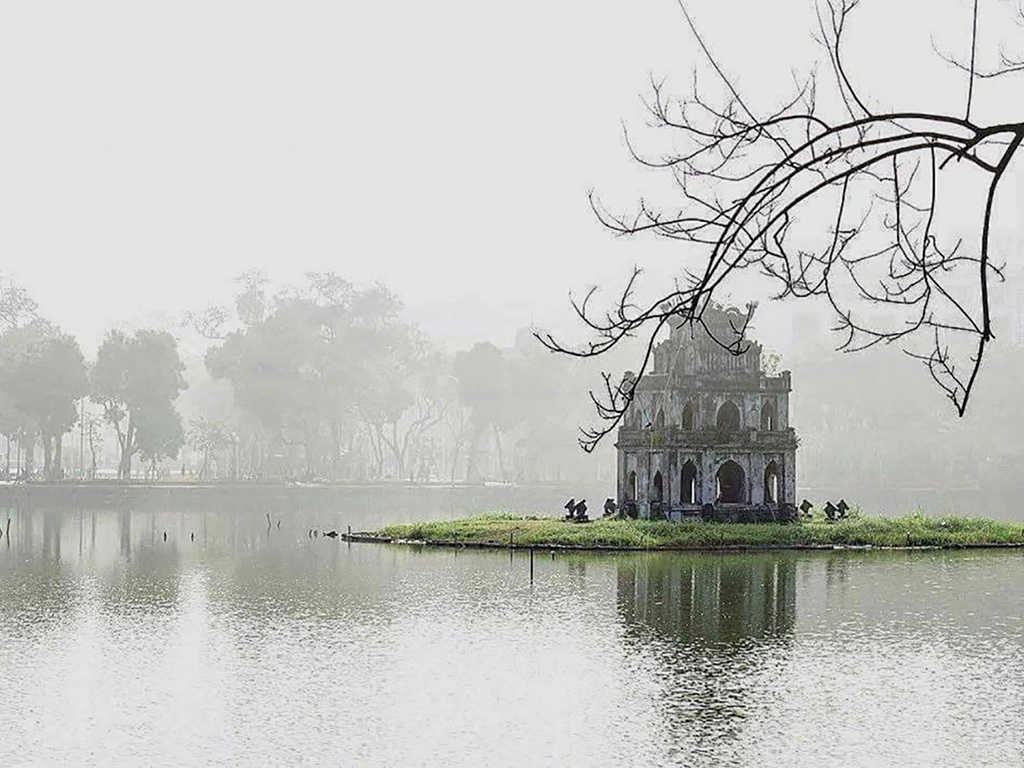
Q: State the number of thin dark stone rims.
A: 1